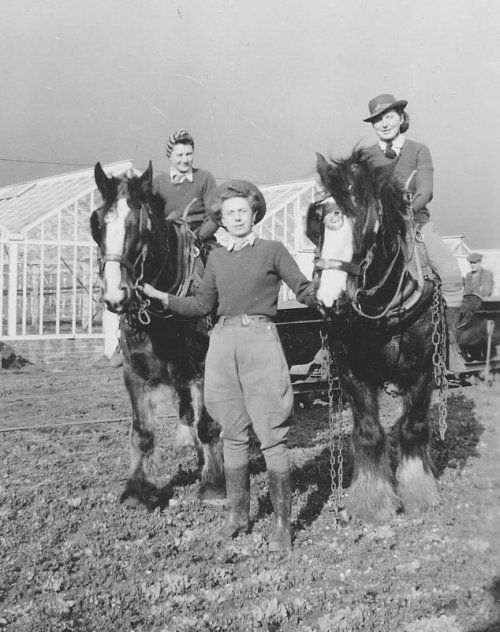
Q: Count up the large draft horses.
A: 2